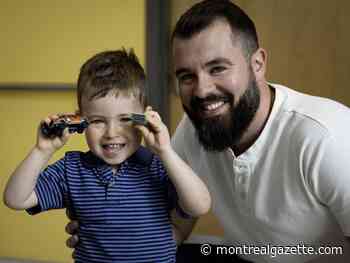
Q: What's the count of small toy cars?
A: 2